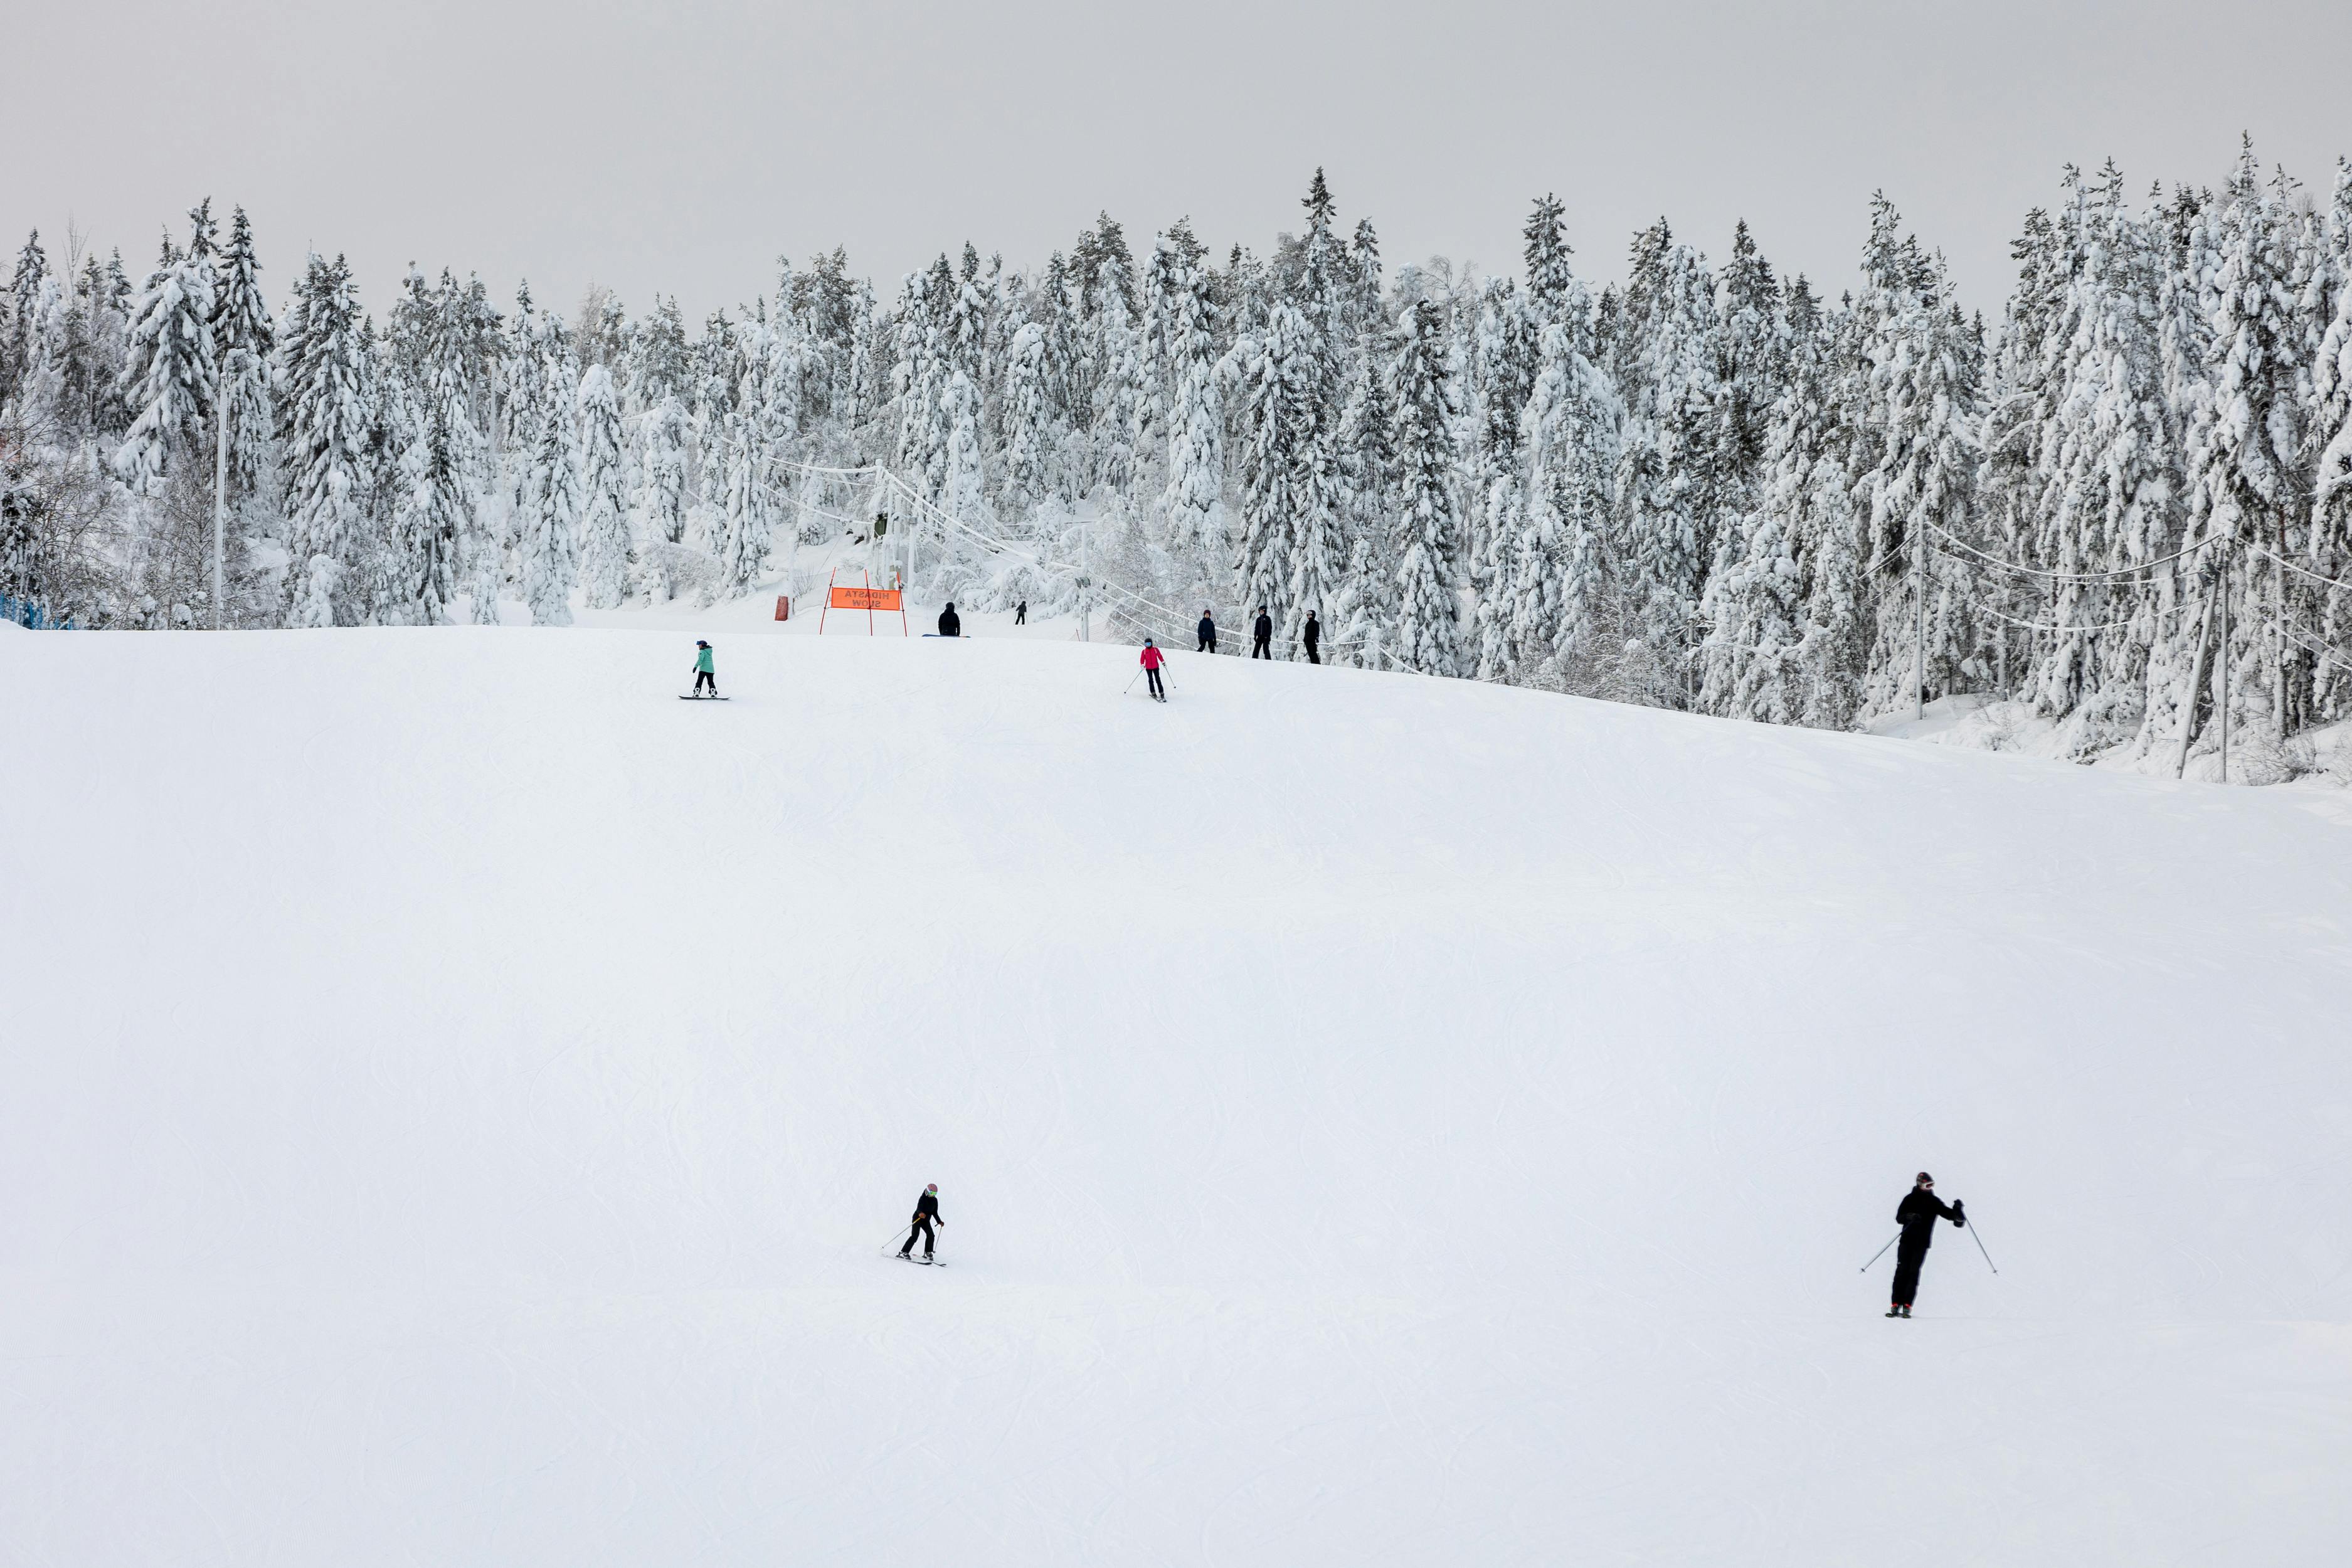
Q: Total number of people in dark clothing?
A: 7